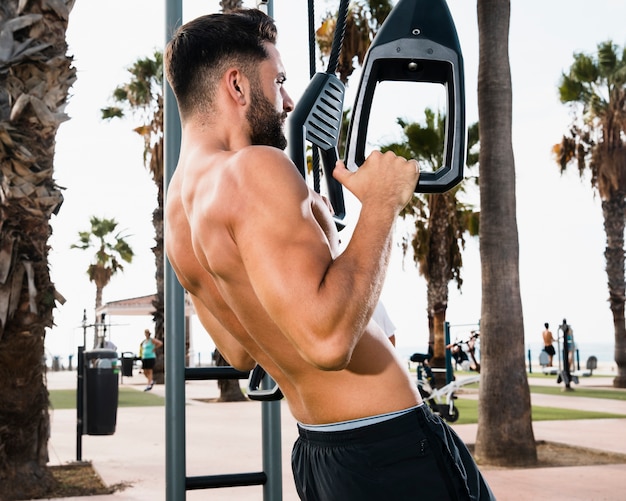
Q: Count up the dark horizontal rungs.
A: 2